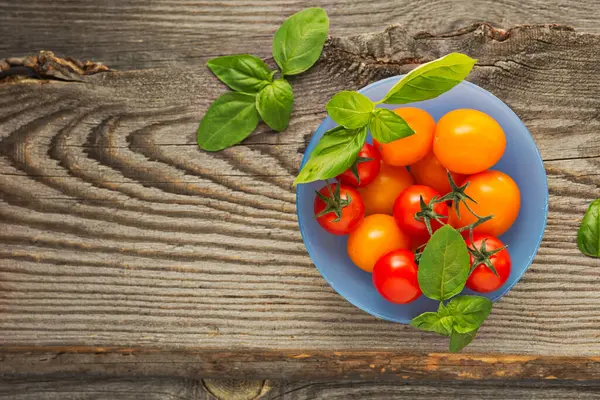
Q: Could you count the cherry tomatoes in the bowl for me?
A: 11